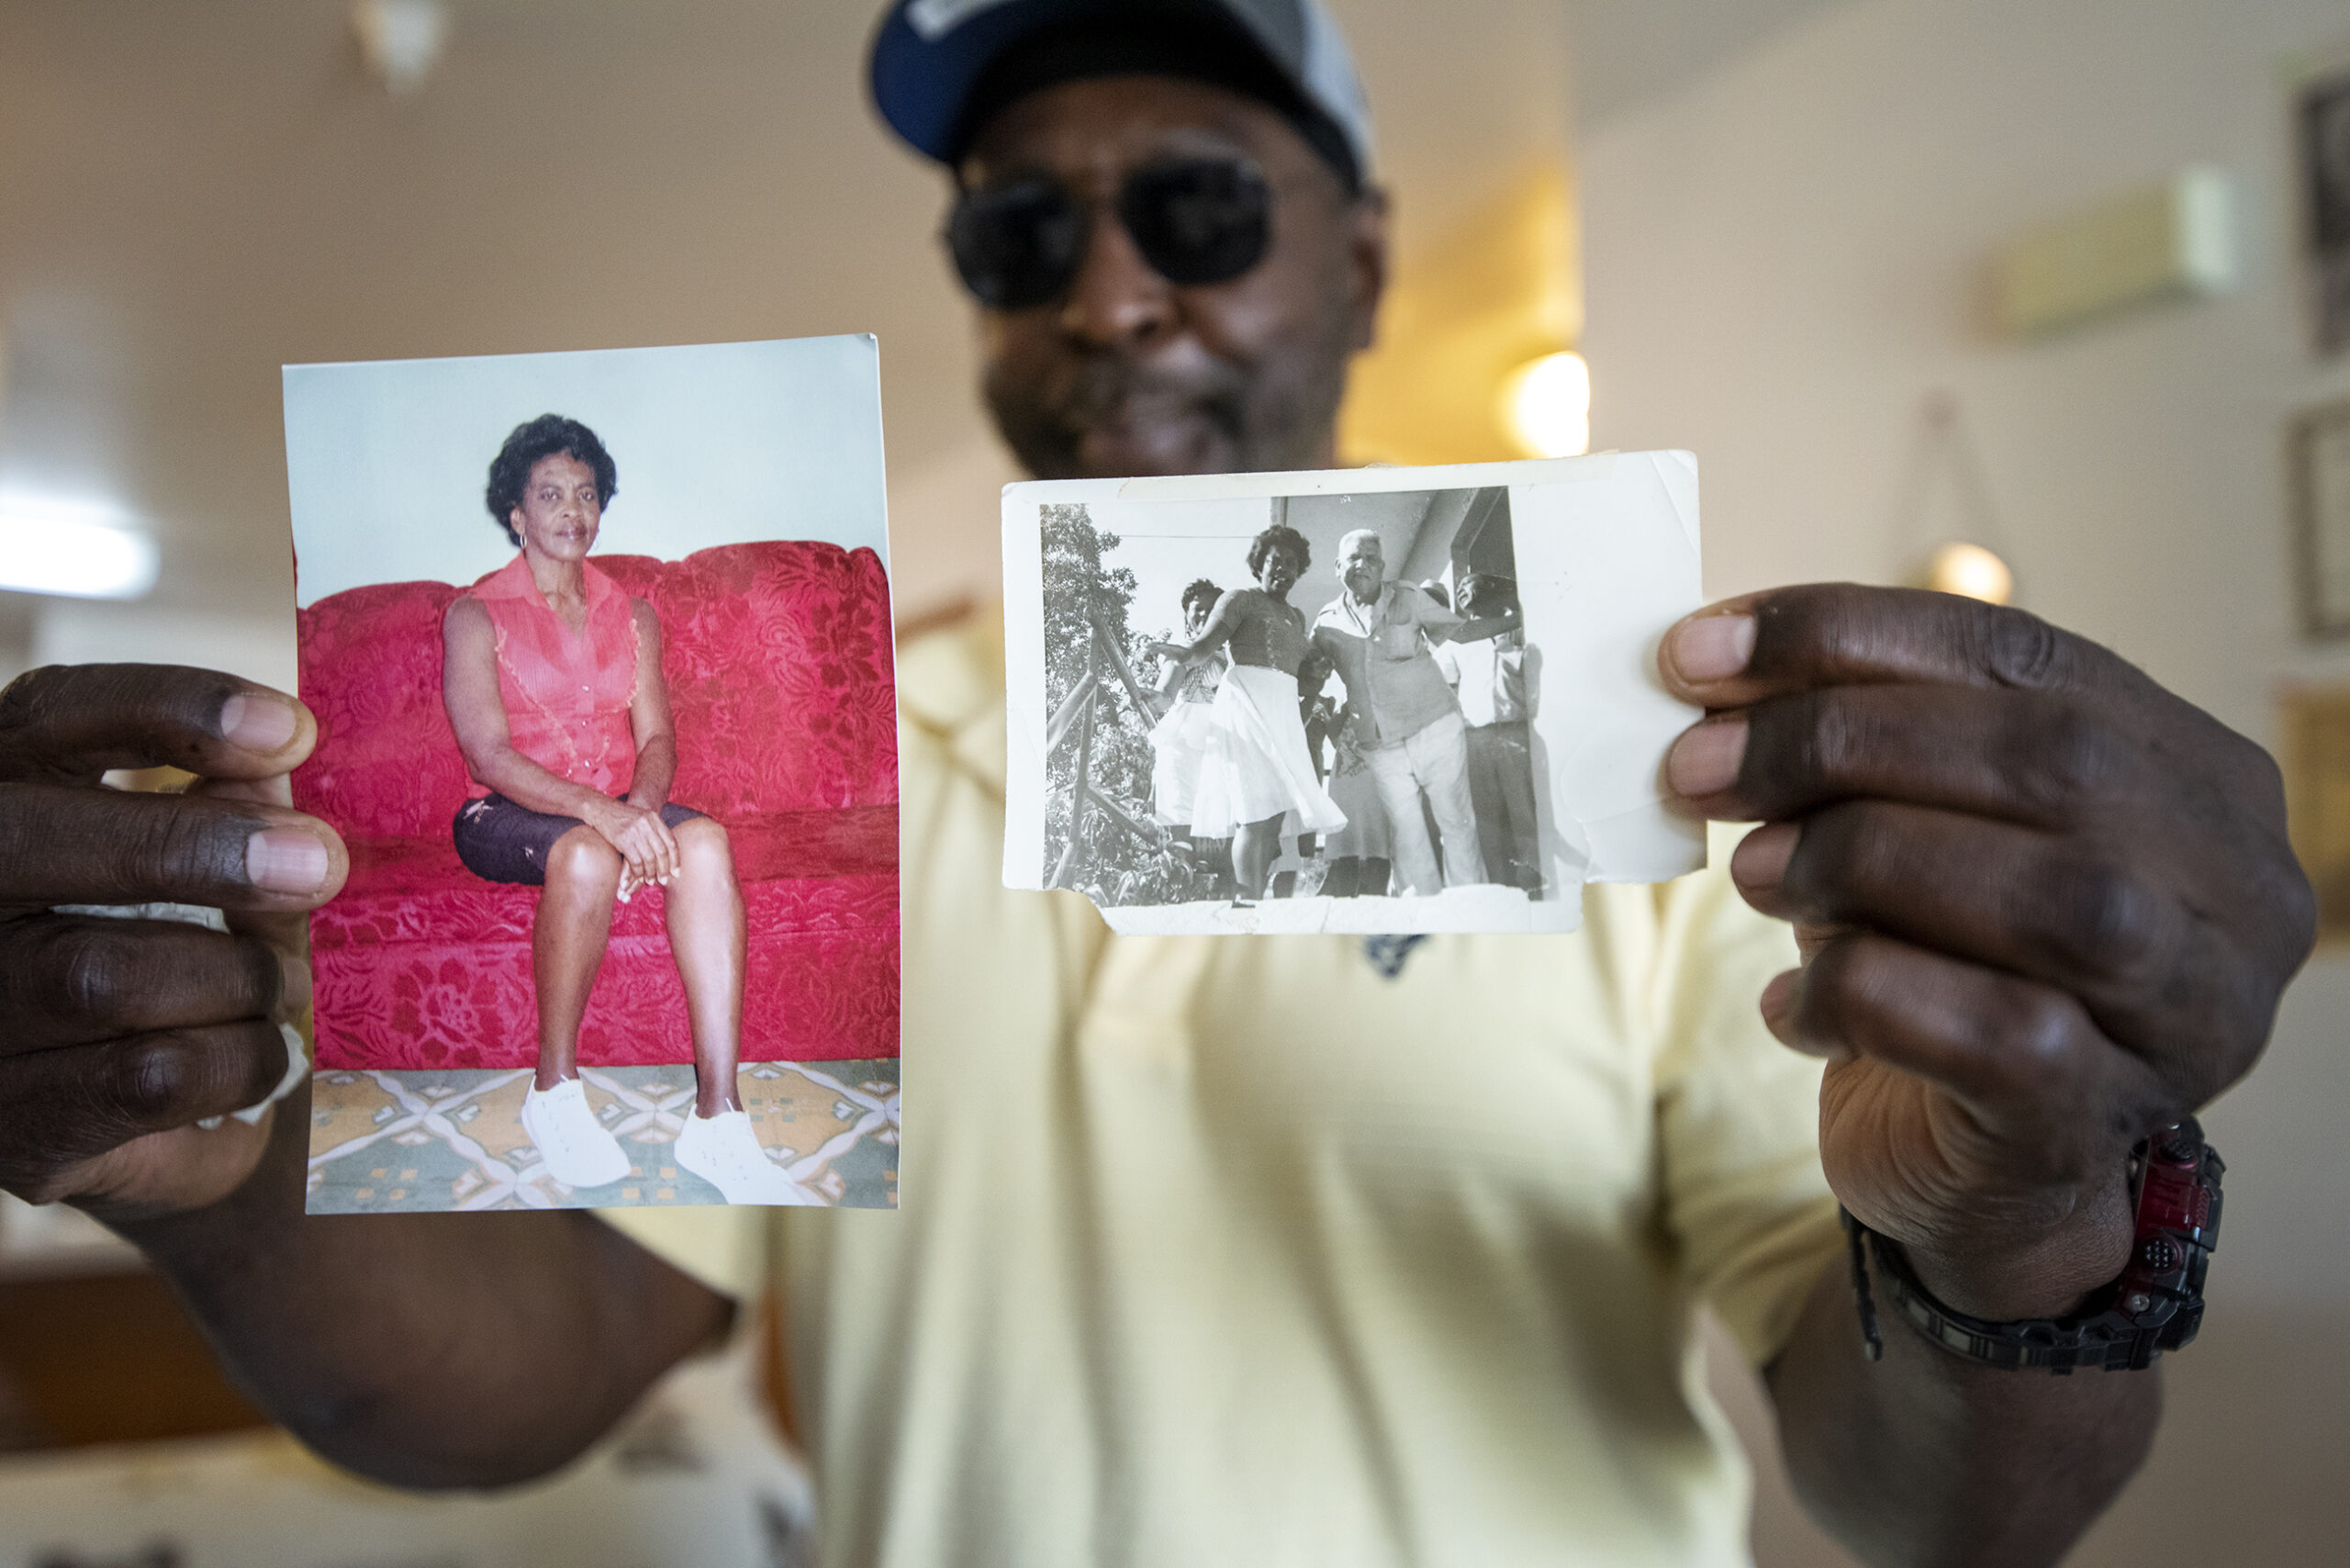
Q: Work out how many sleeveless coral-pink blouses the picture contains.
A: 1